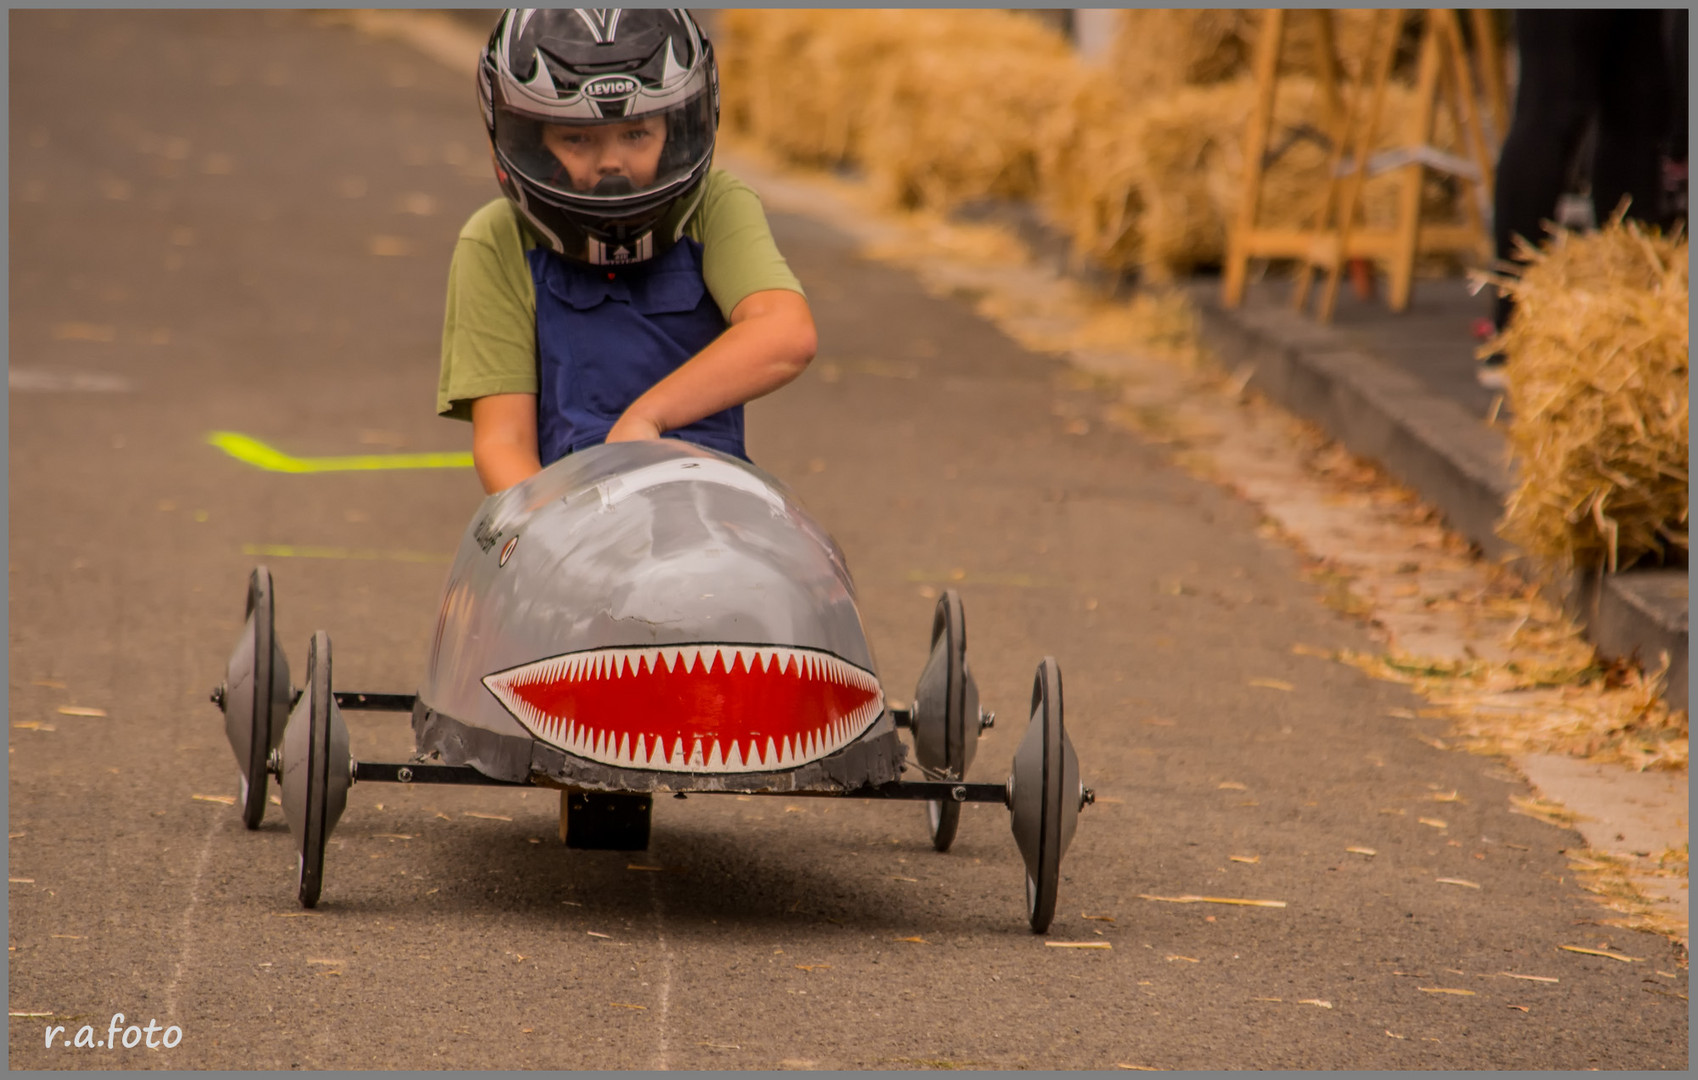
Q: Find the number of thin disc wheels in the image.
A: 4